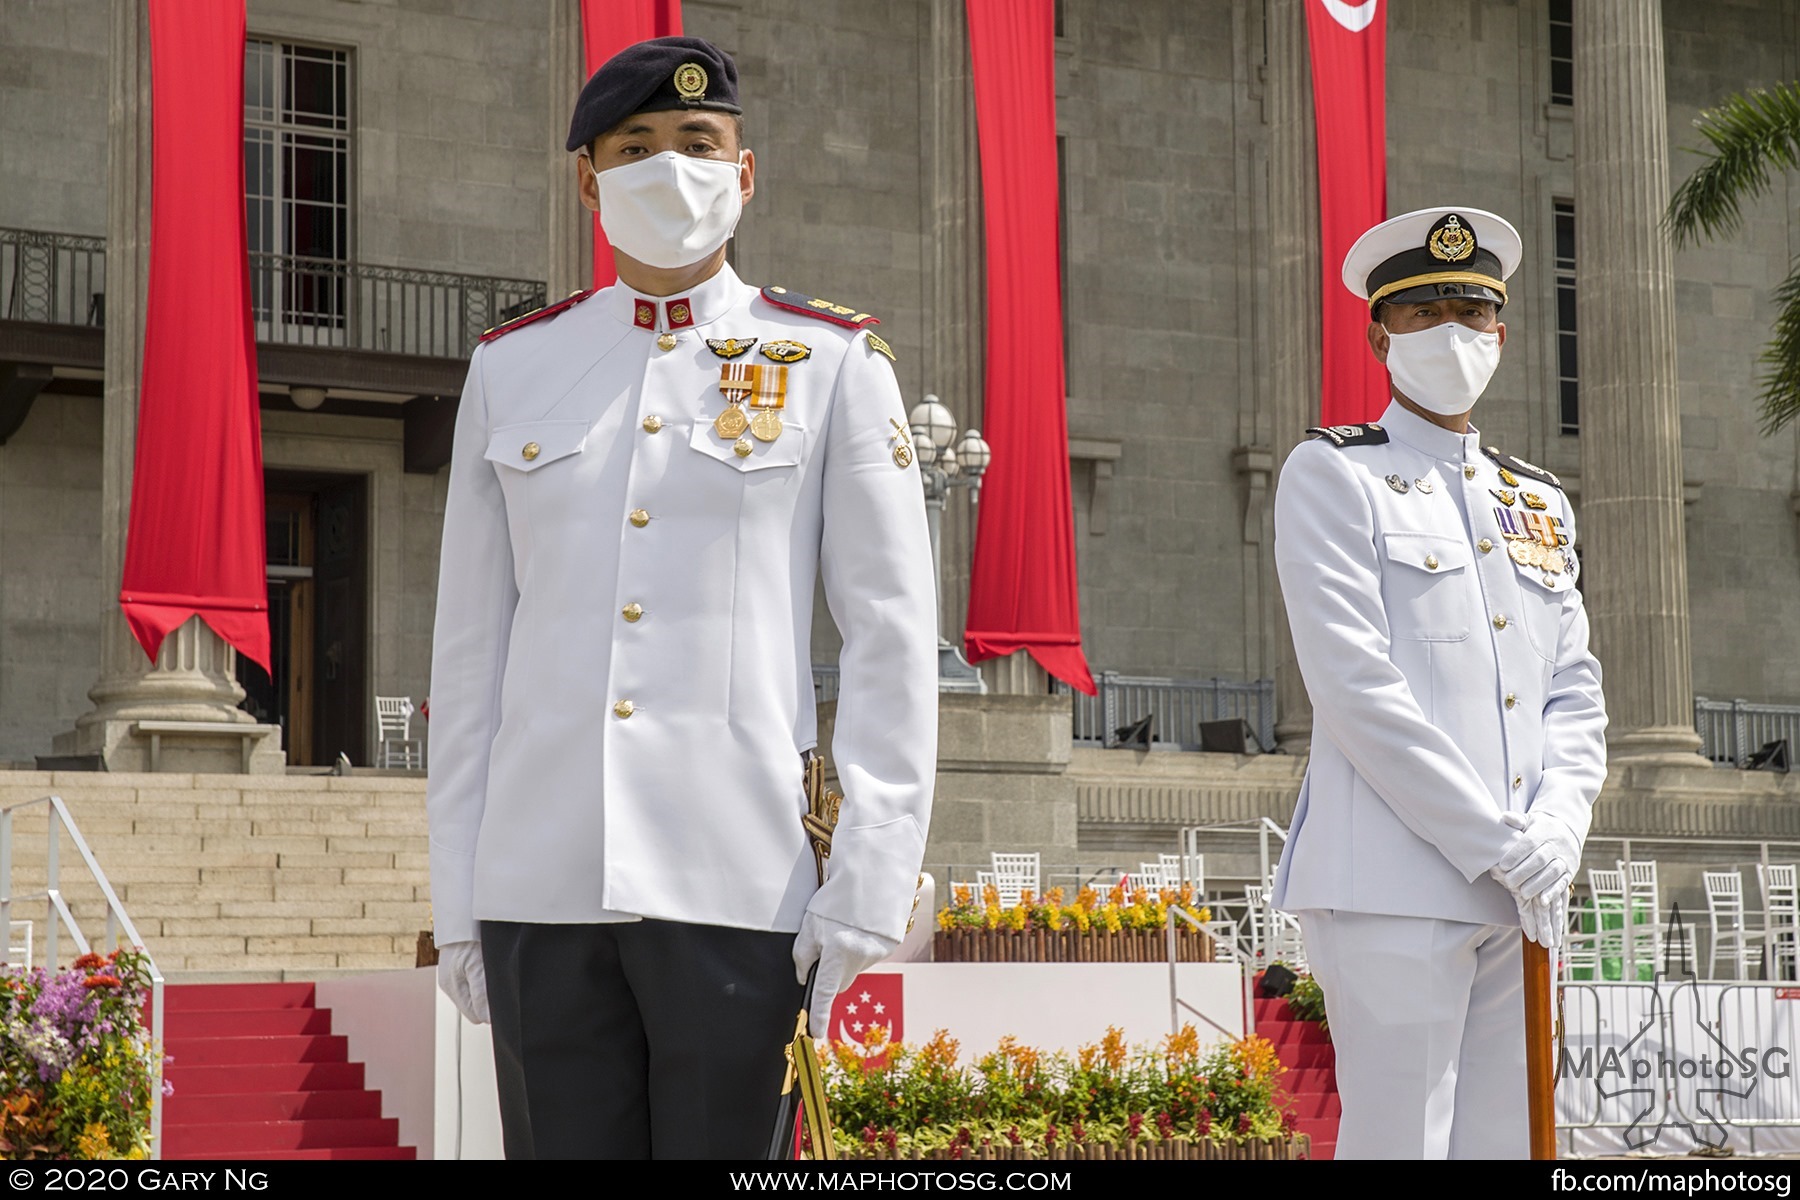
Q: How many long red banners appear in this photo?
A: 4